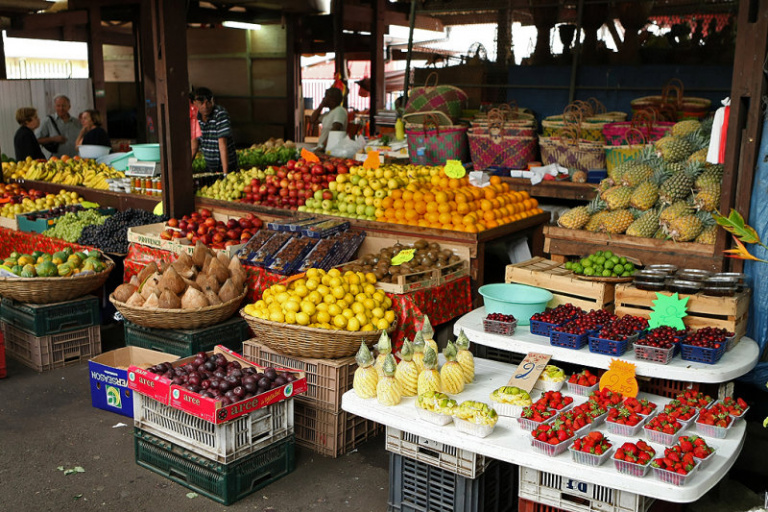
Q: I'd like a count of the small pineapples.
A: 9